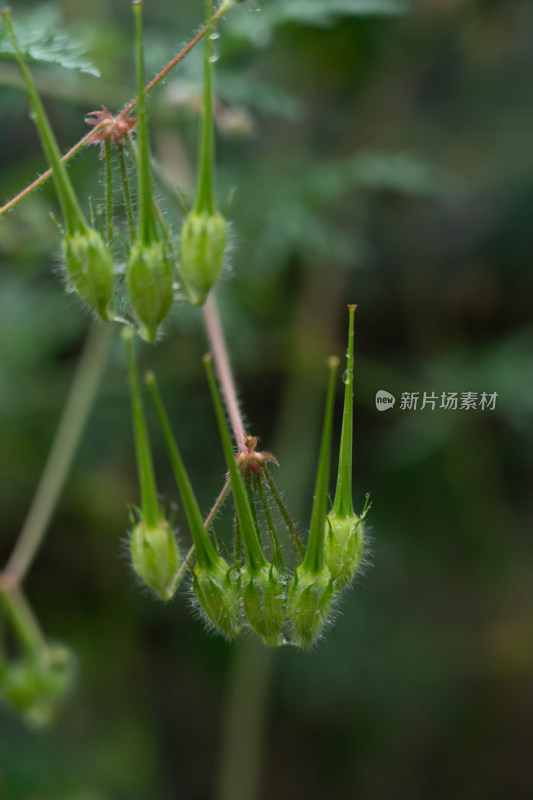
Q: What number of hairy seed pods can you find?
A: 8